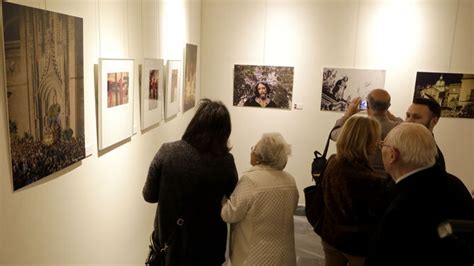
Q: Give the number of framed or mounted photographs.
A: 8